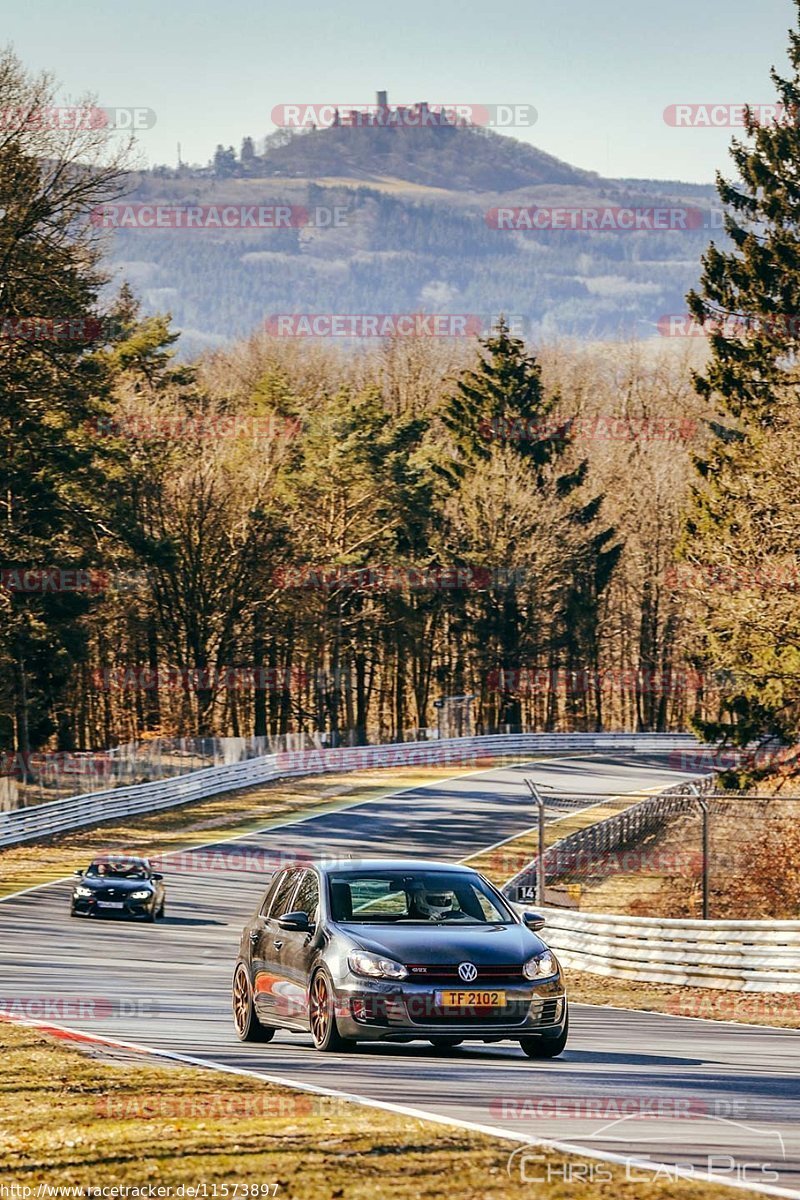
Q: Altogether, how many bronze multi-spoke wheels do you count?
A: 2